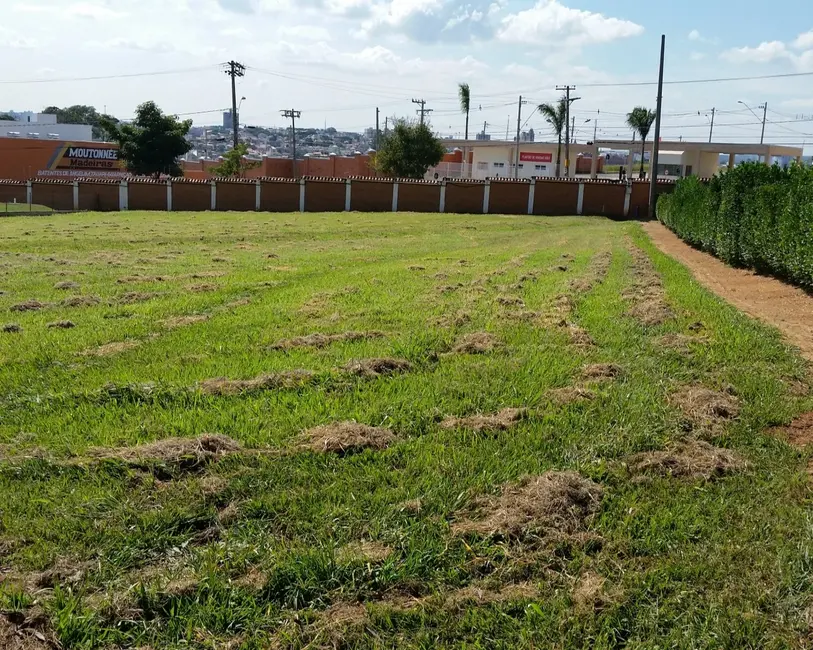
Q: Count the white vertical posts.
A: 14